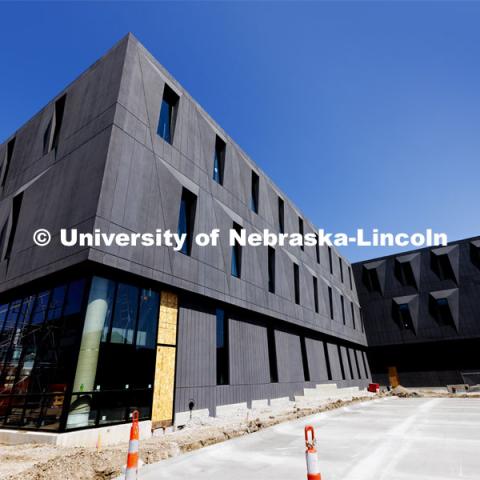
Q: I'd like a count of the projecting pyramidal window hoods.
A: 6